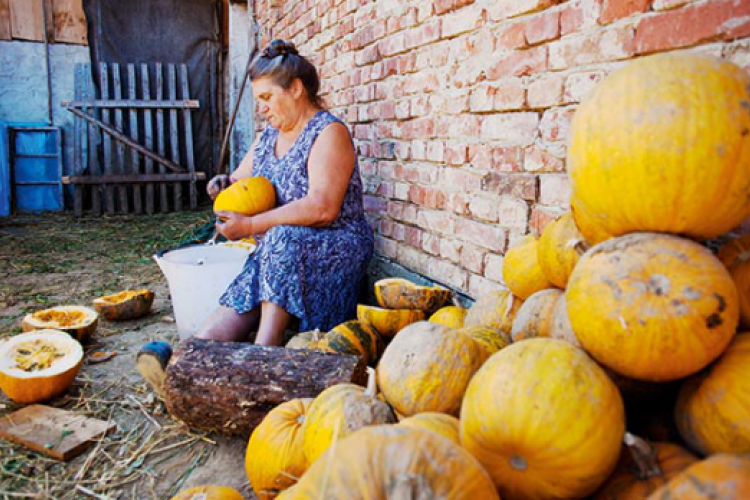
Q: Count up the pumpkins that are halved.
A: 5